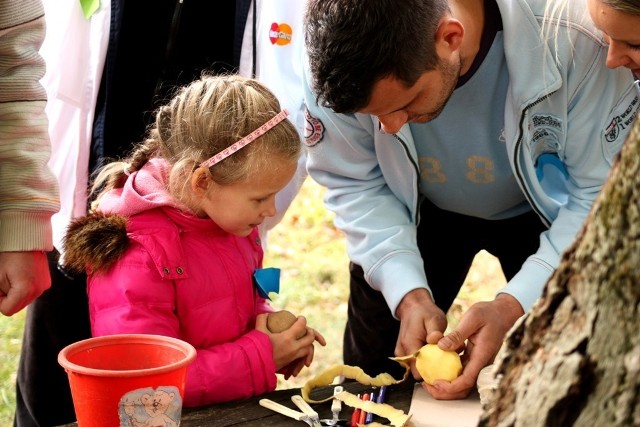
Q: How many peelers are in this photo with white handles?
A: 3